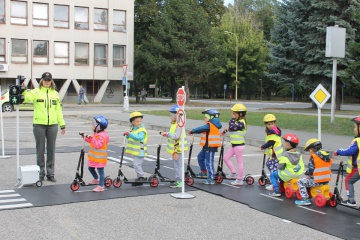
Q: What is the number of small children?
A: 9